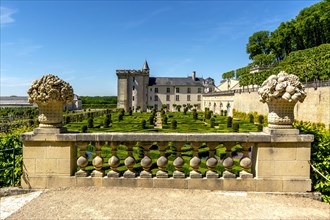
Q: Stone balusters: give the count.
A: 11